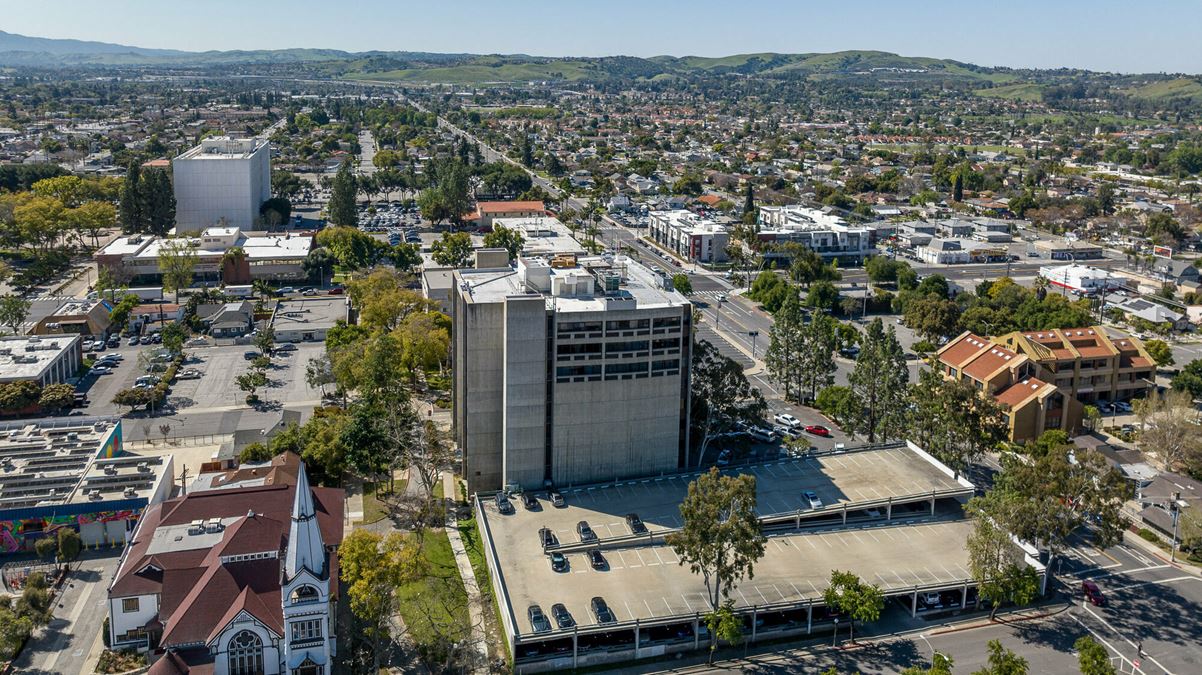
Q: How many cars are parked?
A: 12